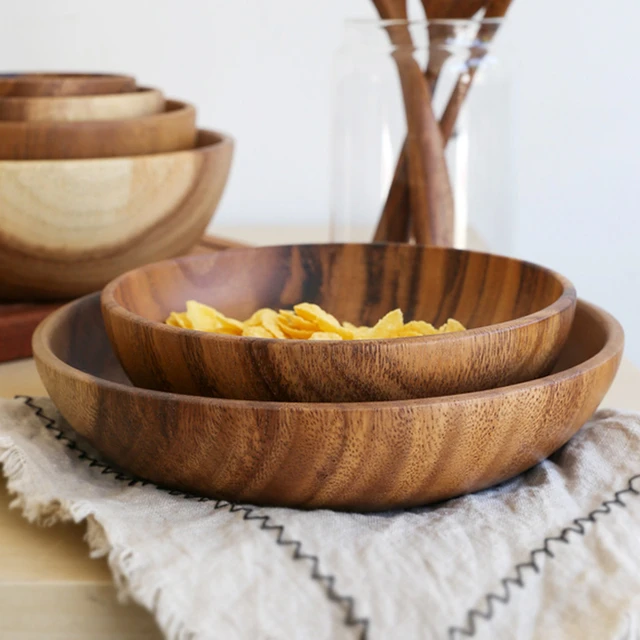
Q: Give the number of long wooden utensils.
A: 3